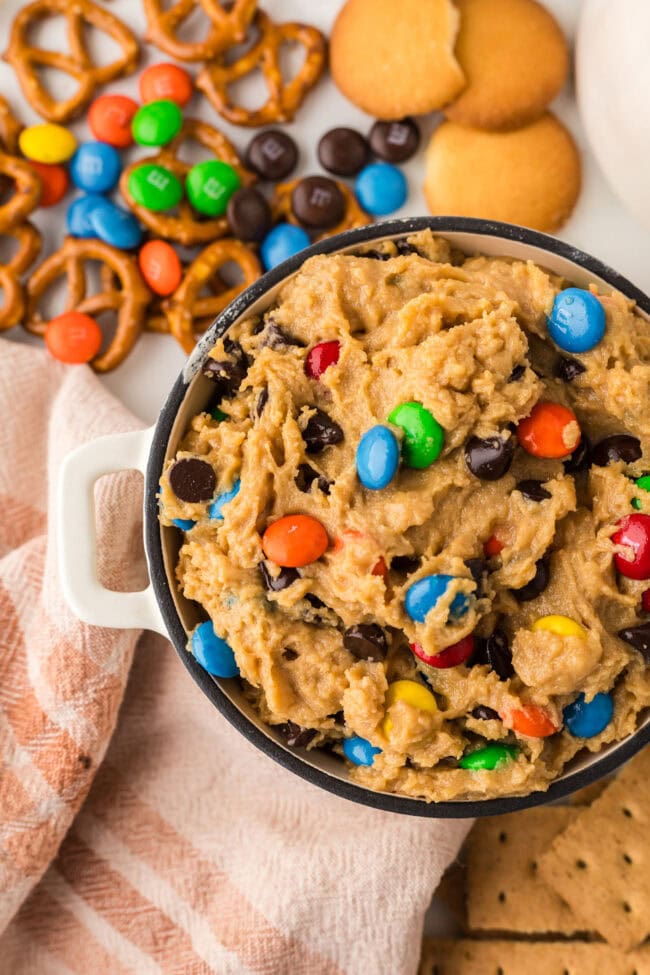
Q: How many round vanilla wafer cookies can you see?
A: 3